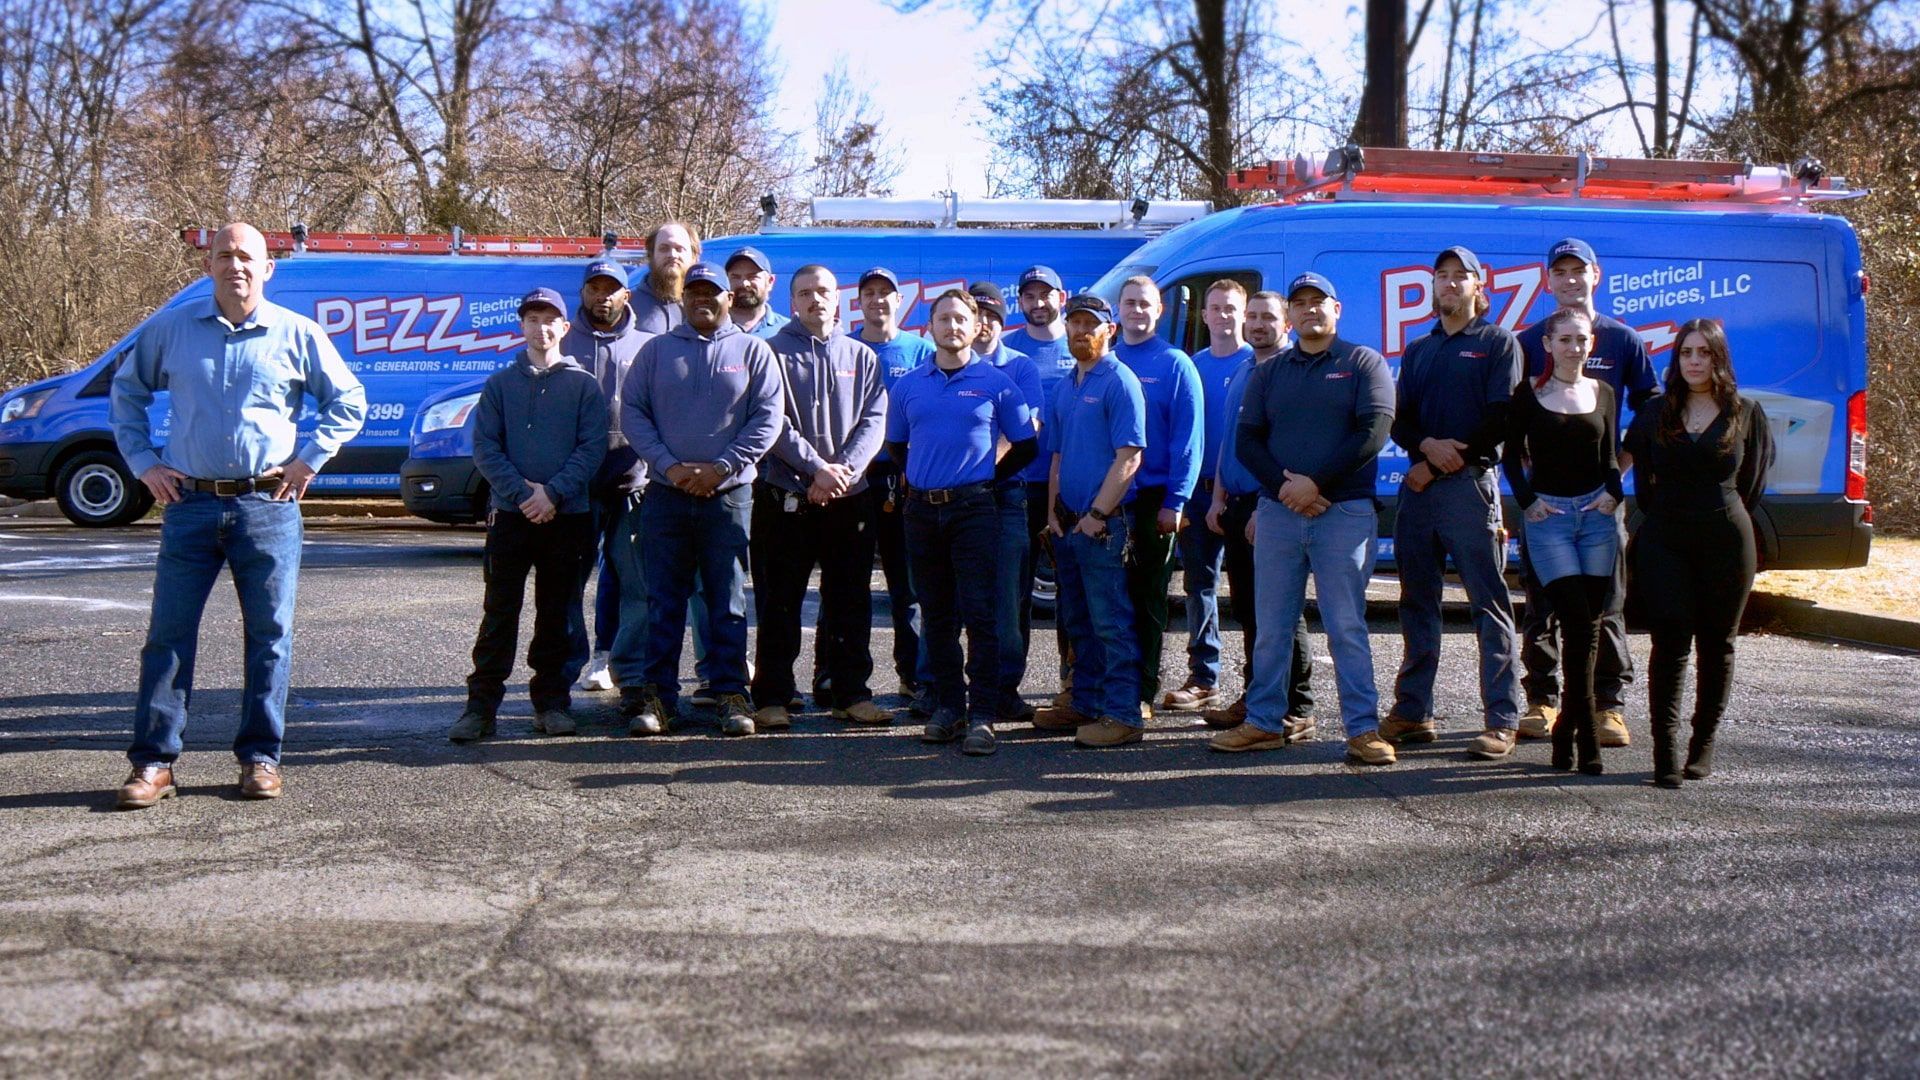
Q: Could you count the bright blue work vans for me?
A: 3